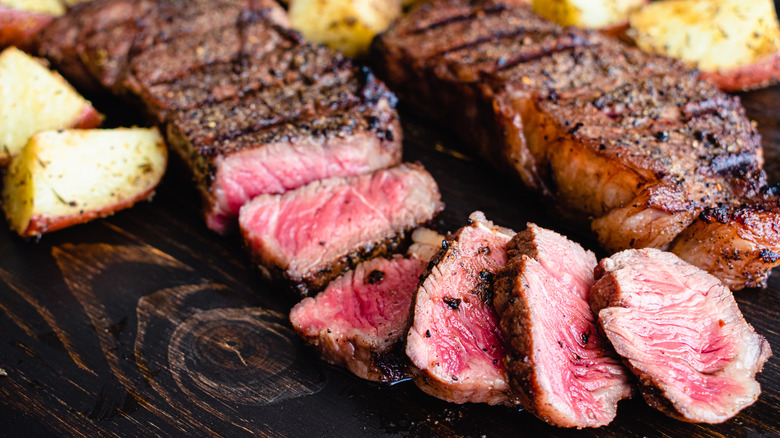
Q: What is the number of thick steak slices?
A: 5